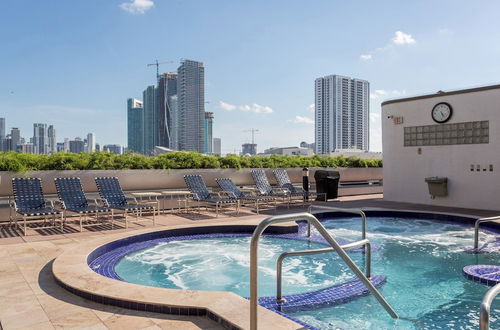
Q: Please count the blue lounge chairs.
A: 7